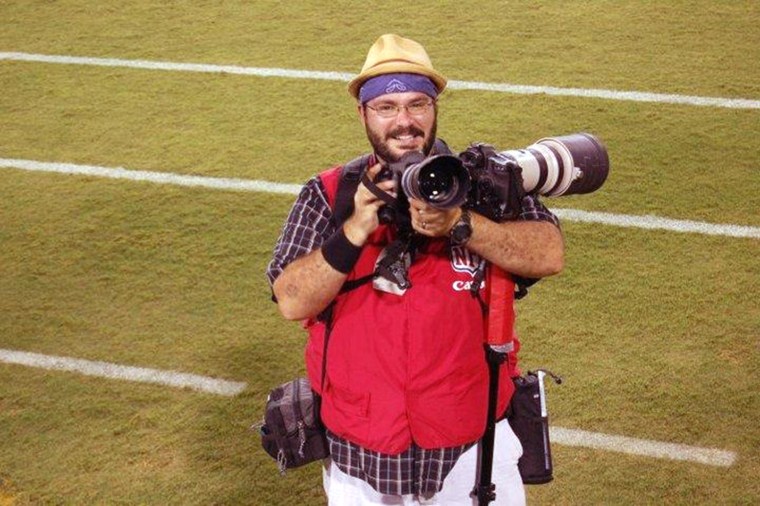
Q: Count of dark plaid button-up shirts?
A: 1